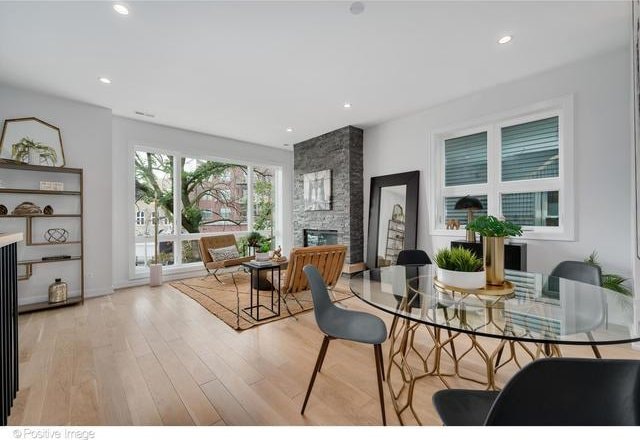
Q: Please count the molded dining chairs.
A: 4